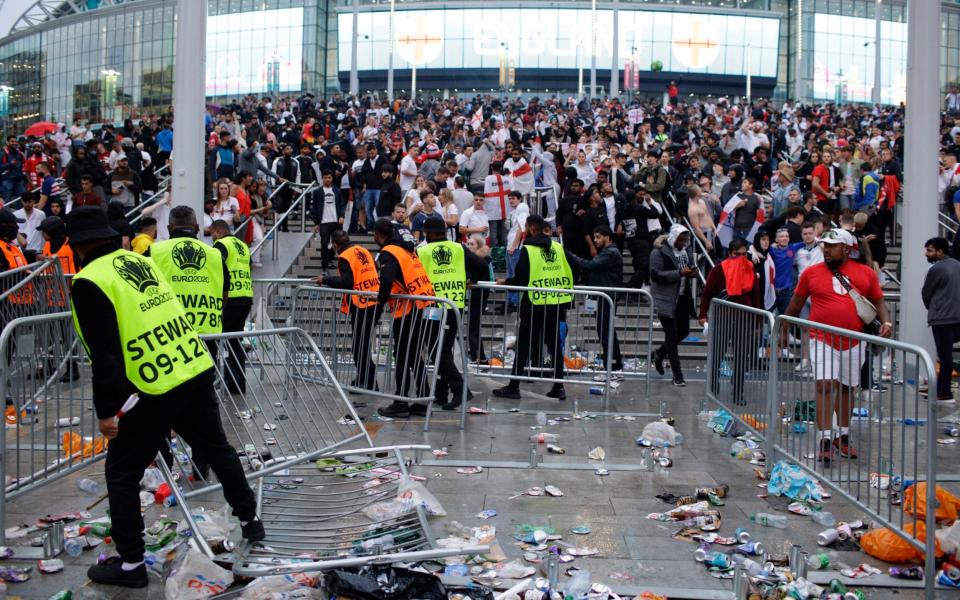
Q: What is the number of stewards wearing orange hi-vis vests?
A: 4